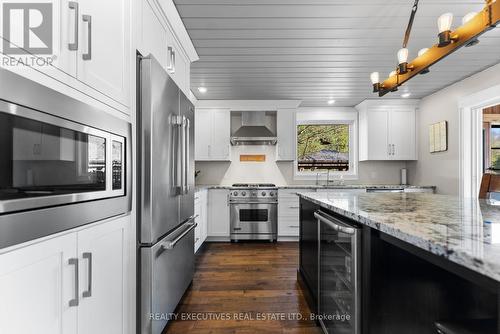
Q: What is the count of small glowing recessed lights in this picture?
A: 3